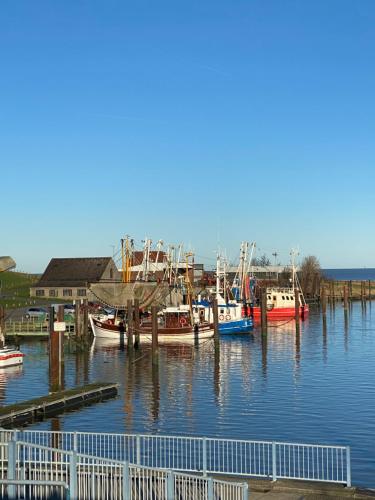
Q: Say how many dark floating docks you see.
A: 1